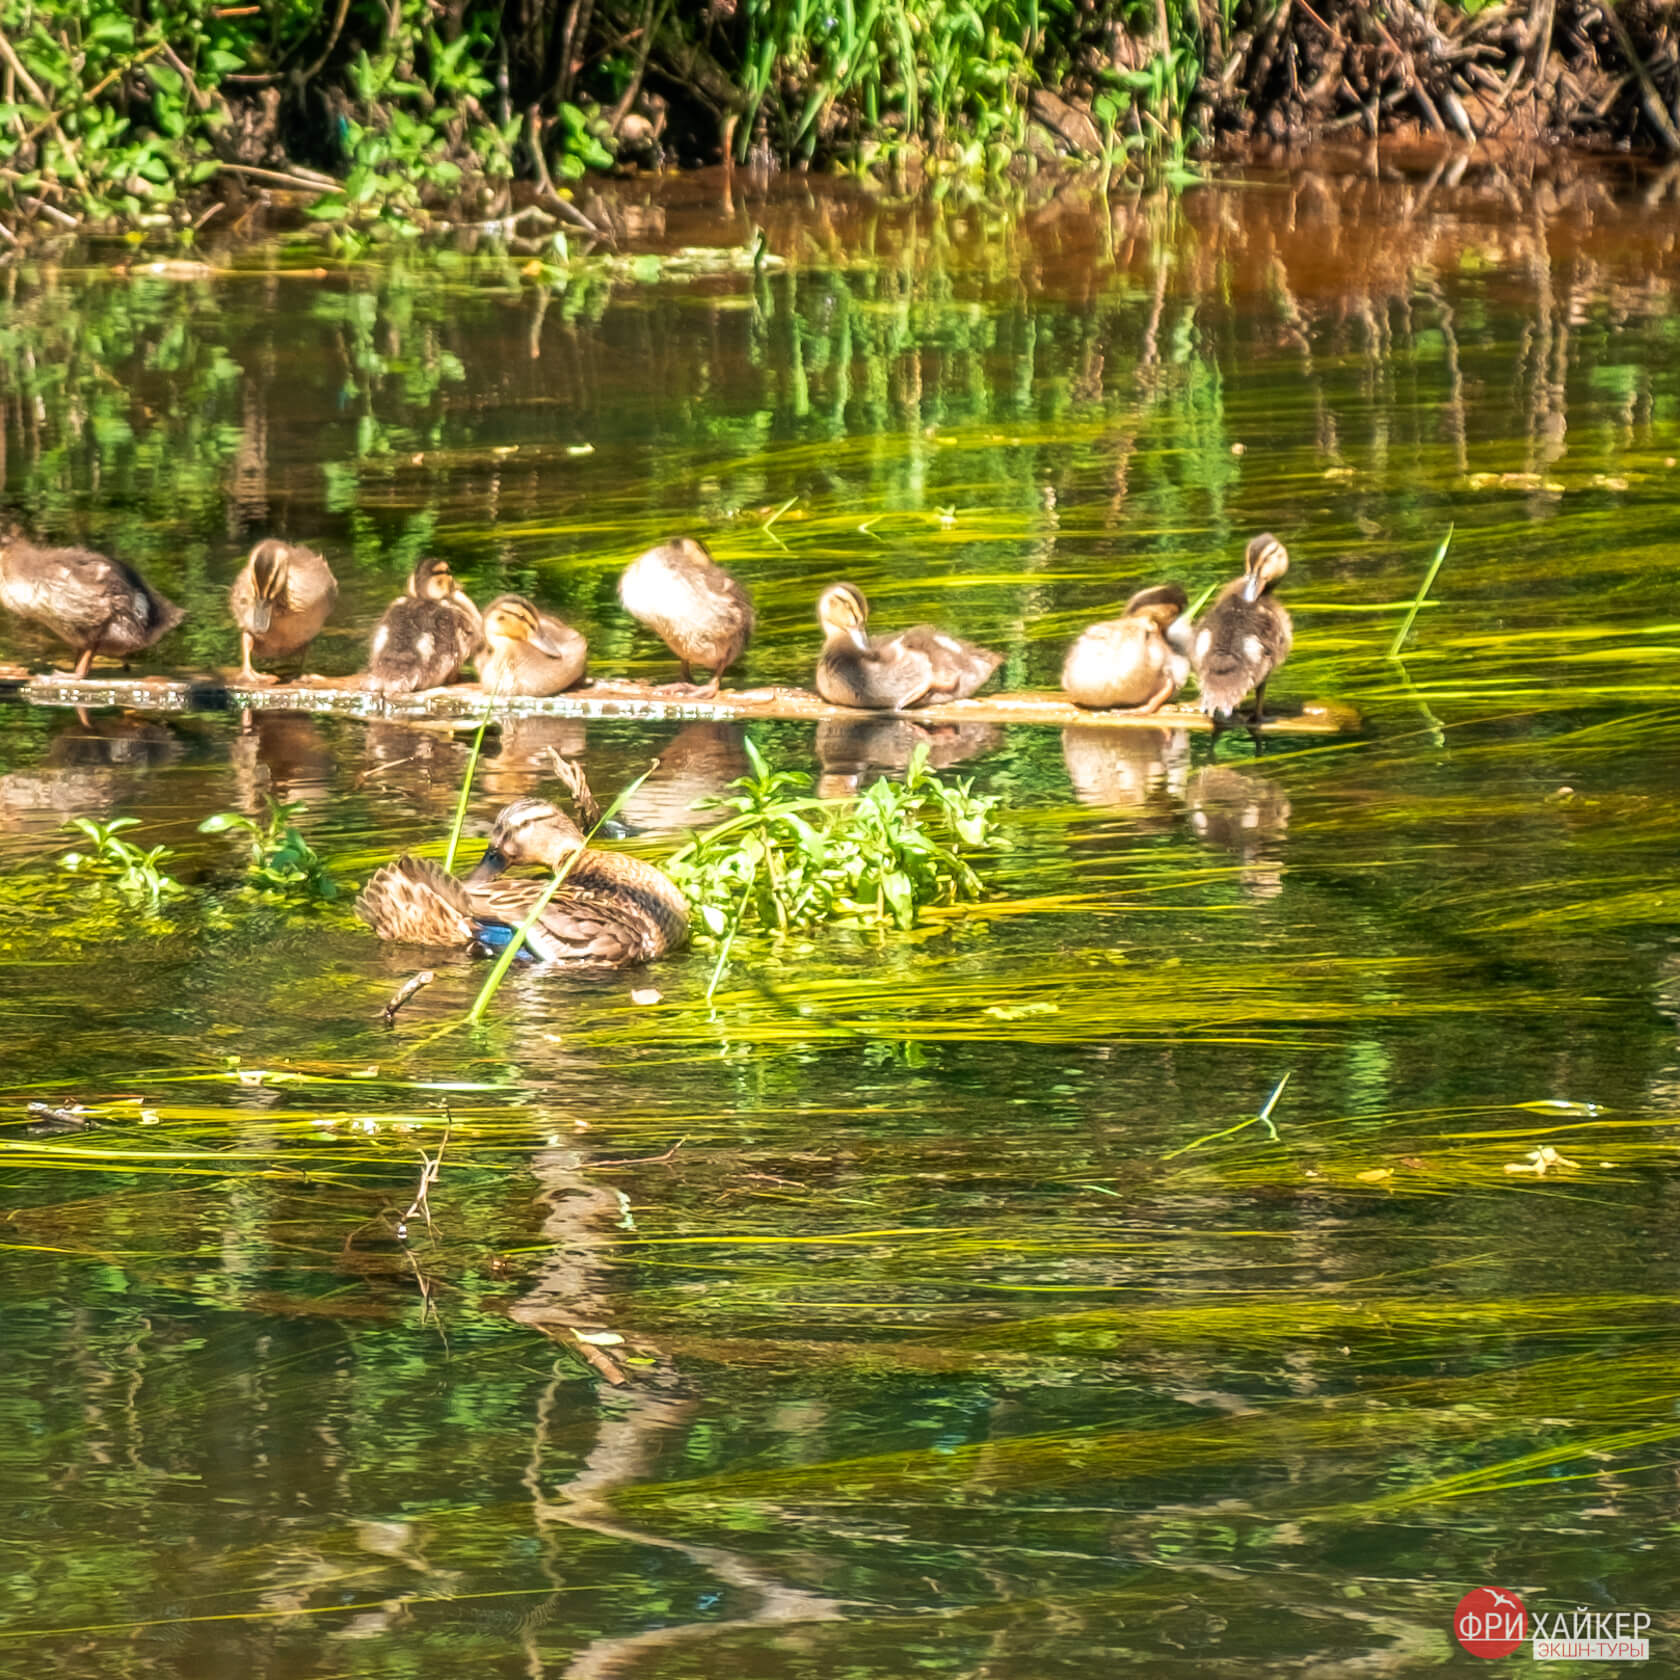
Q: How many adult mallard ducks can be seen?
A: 1